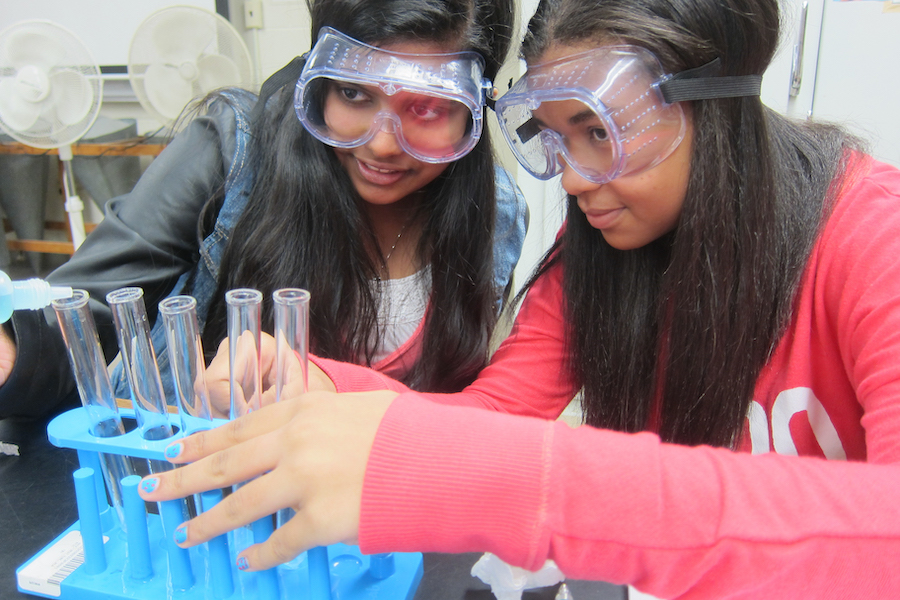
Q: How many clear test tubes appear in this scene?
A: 5